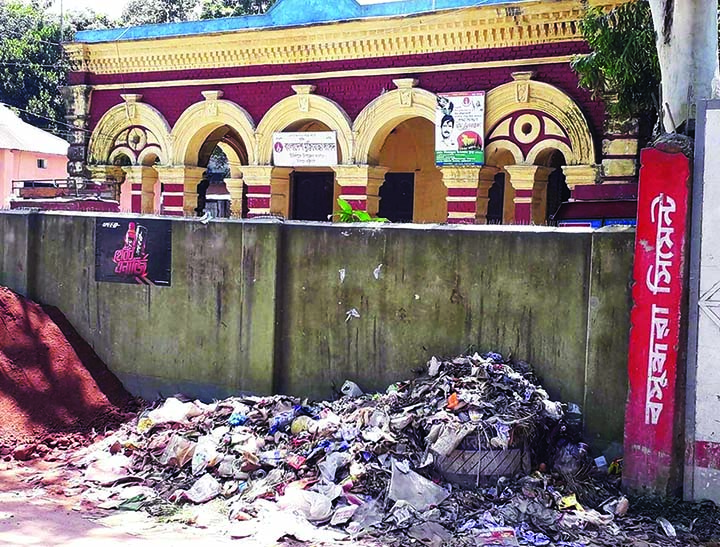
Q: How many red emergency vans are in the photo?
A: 0